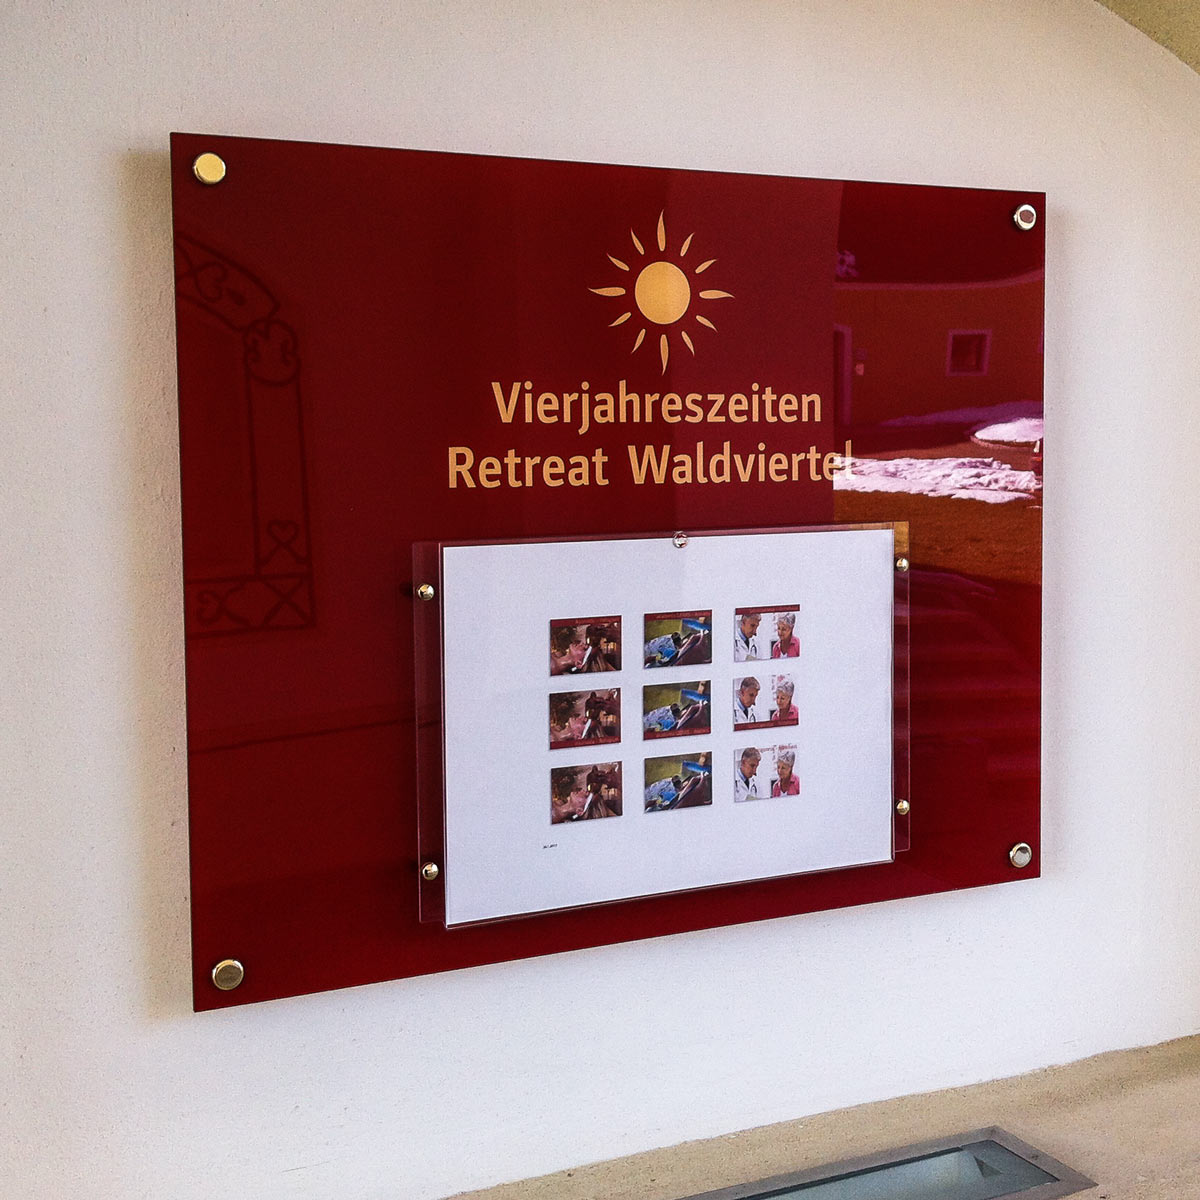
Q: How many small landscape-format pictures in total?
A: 9